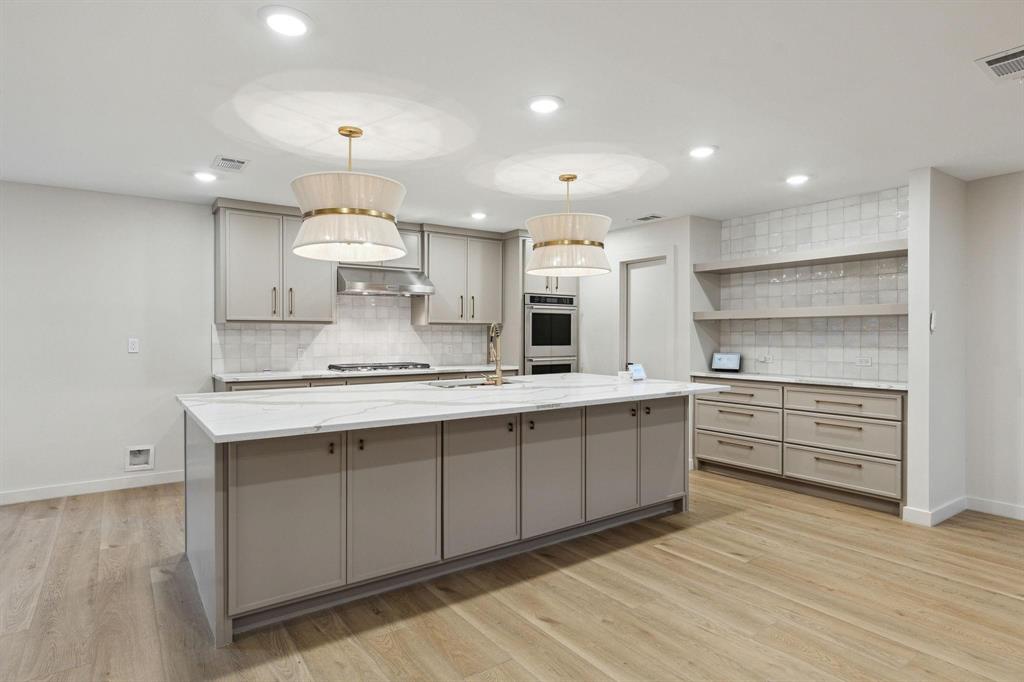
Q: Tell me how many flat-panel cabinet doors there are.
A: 14